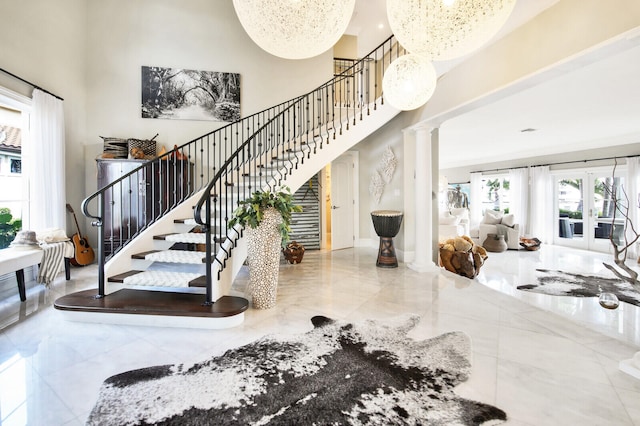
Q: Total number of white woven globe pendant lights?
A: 3